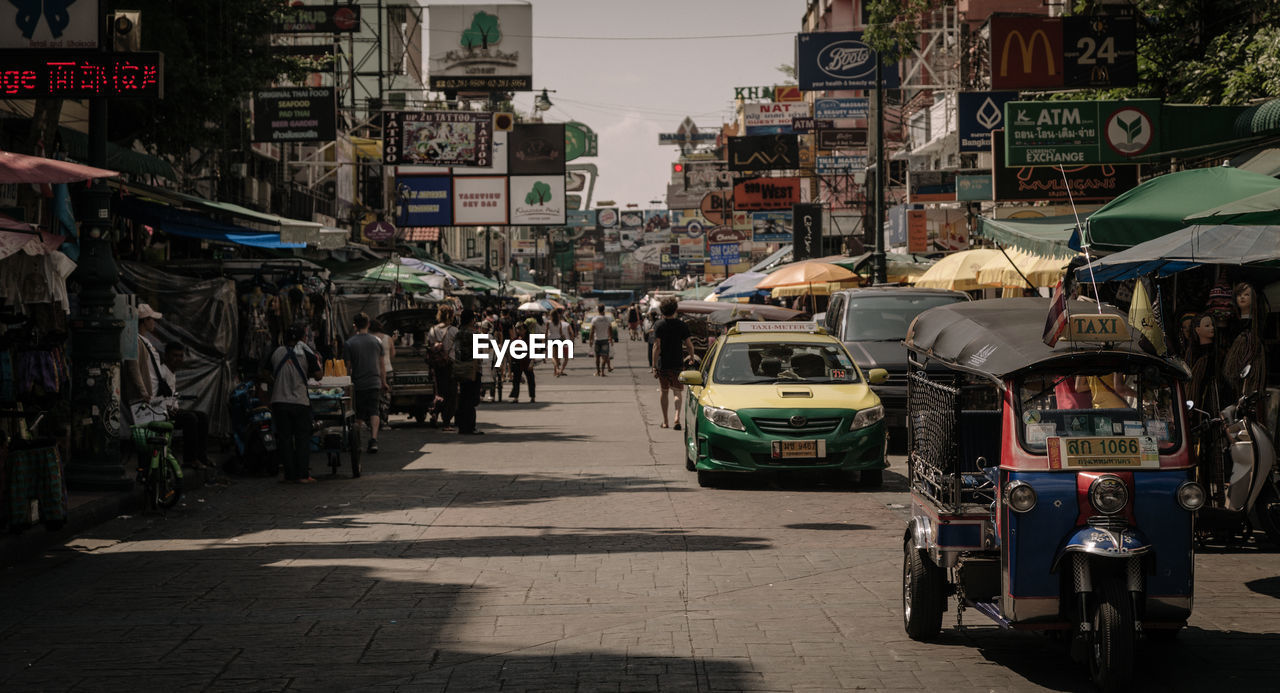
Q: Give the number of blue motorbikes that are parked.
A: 1